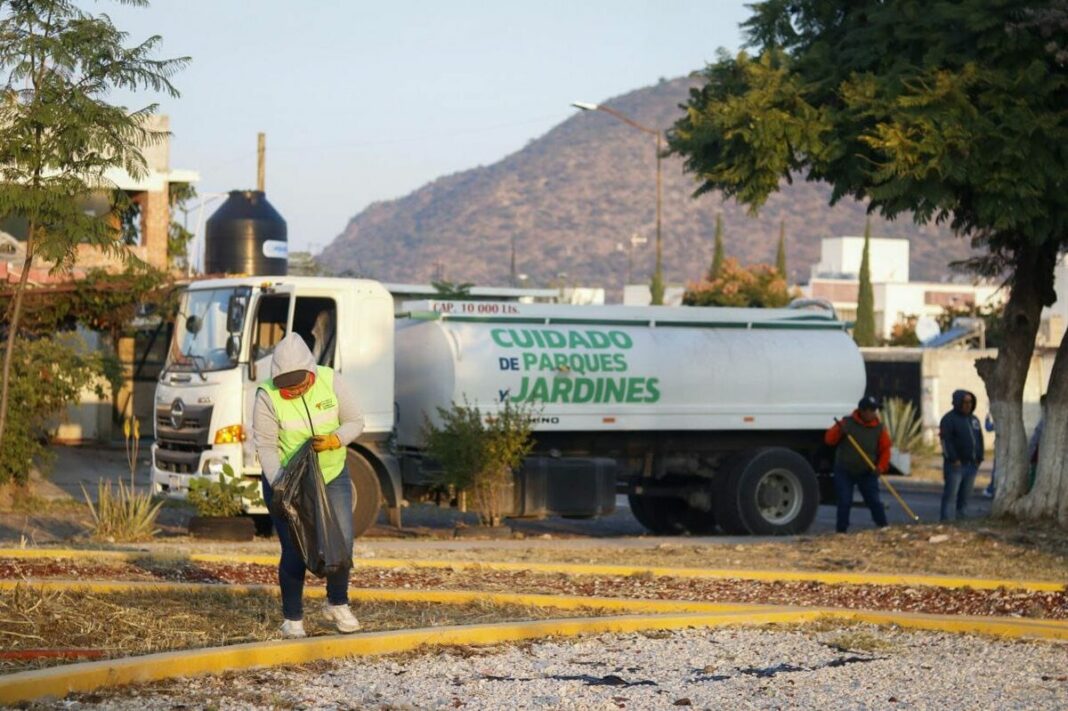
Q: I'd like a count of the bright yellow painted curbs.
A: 3